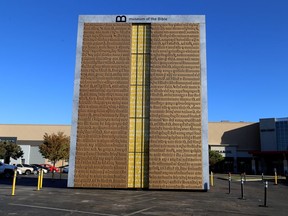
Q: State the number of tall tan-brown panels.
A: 2